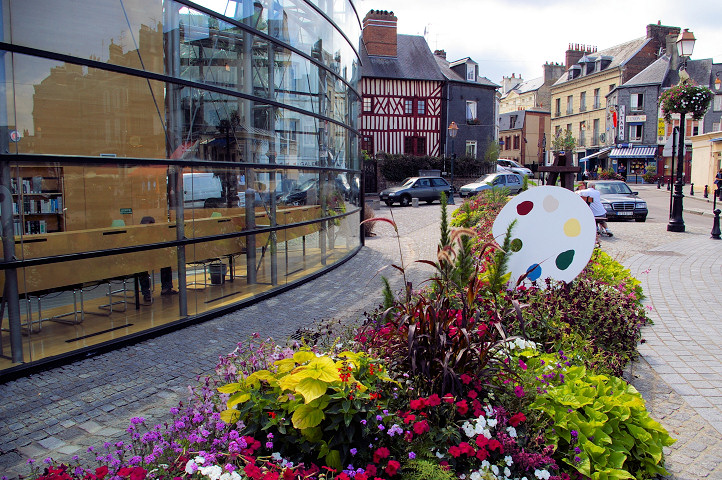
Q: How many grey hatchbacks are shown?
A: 2